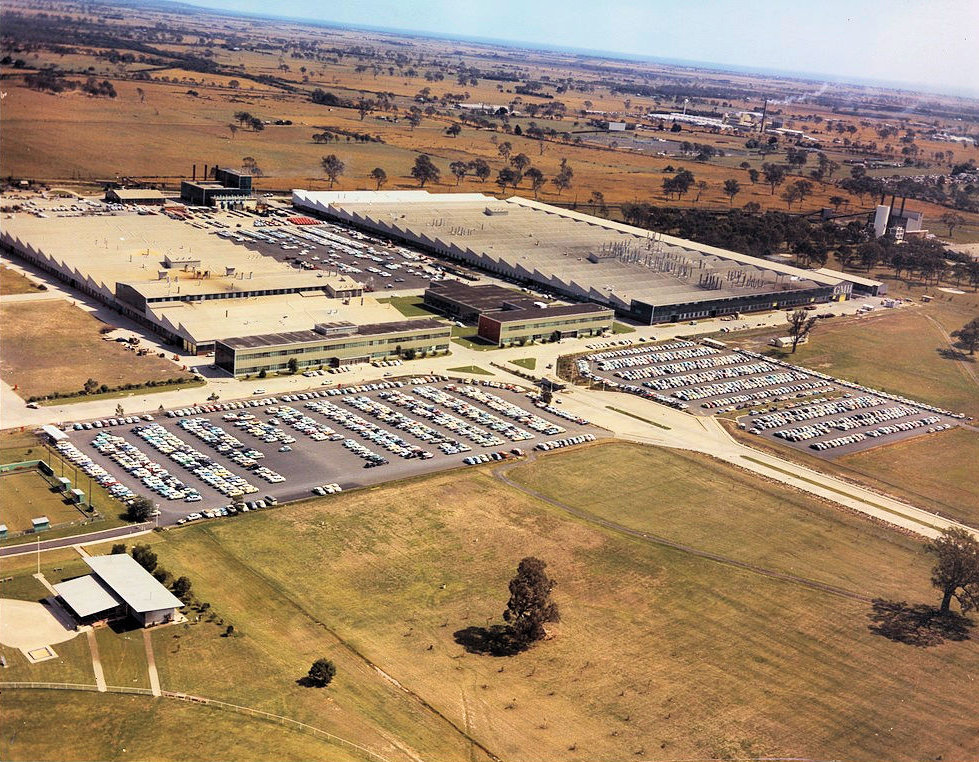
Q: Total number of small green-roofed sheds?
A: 4